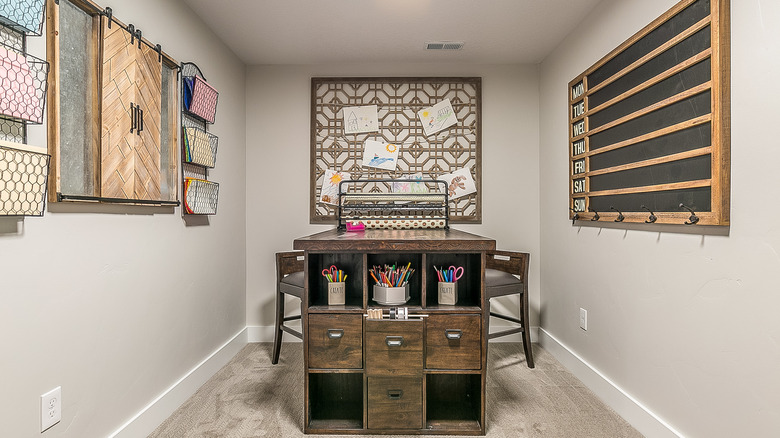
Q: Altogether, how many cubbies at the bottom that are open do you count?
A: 2